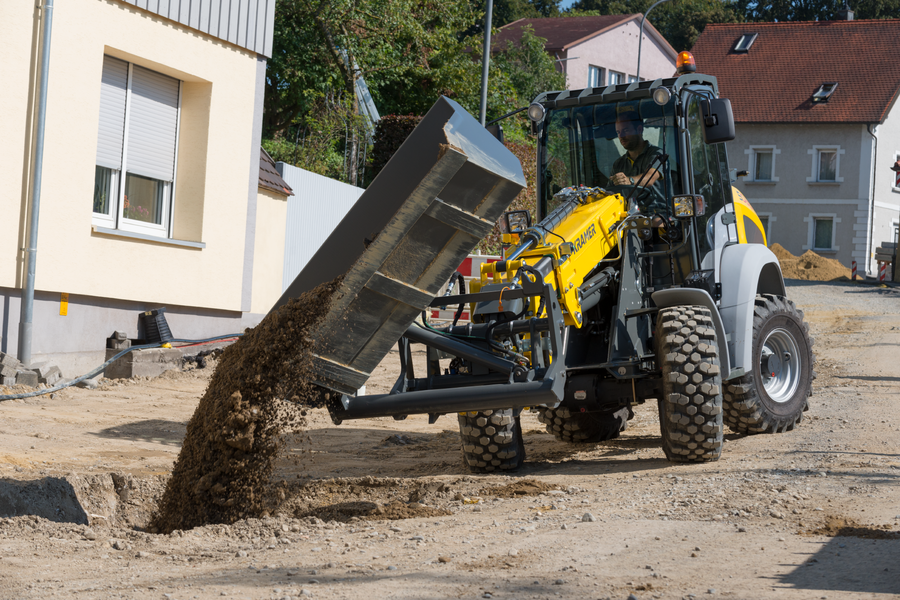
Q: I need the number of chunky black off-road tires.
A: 4